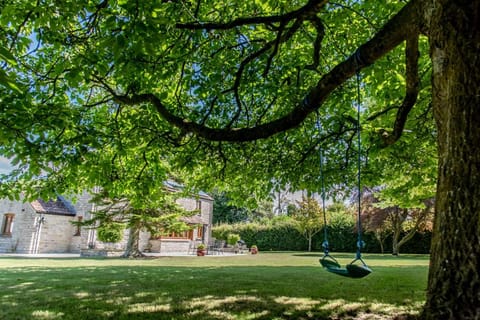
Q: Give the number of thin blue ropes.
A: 2